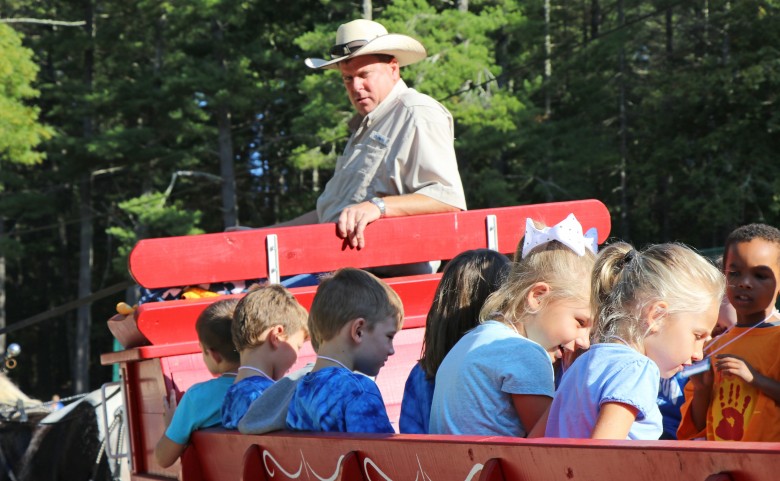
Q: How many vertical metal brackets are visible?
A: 2